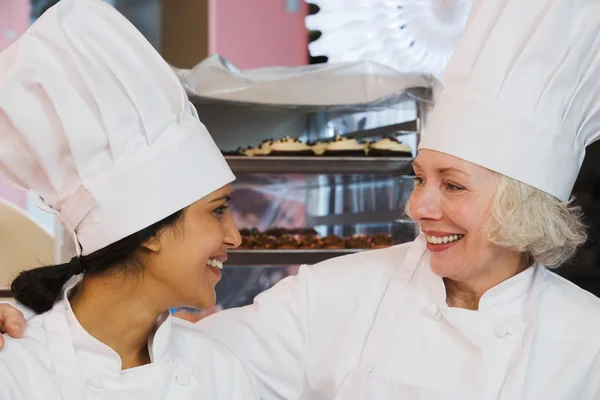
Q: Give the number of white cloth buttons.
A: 4